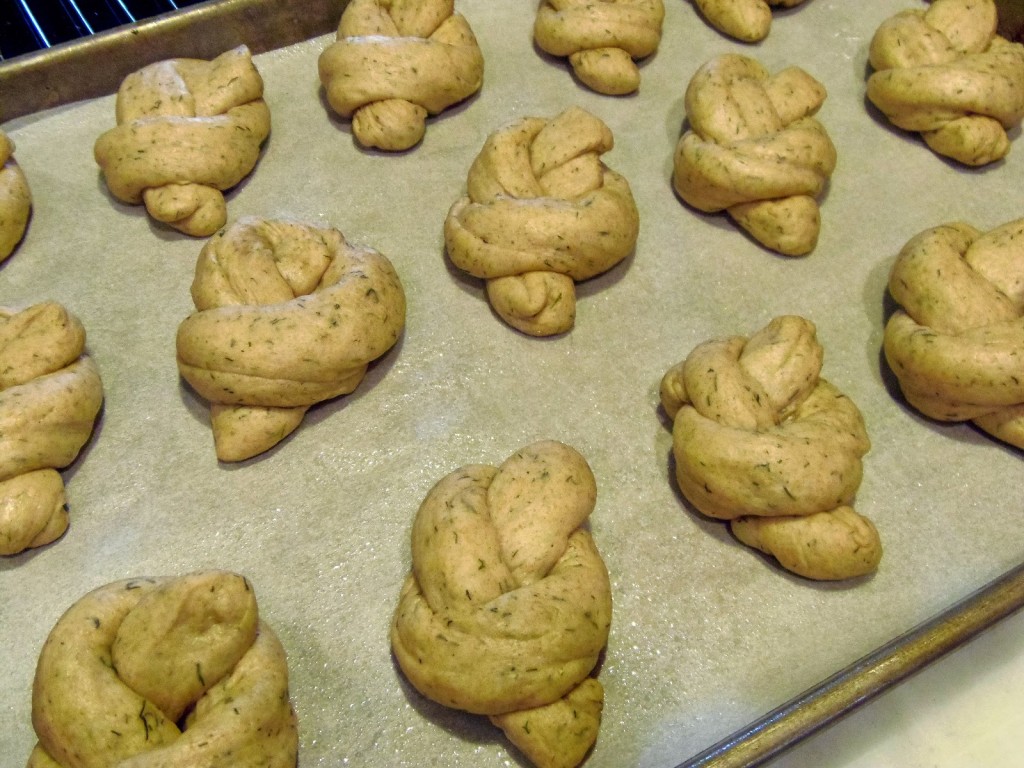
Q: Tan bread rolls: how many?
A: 14